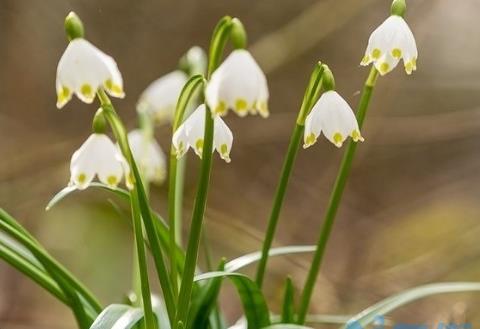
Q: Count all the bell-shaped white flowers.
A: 8